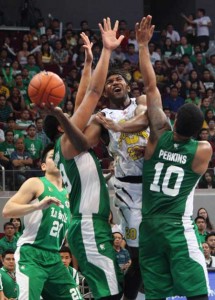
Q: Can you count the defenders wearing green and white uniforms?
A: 3